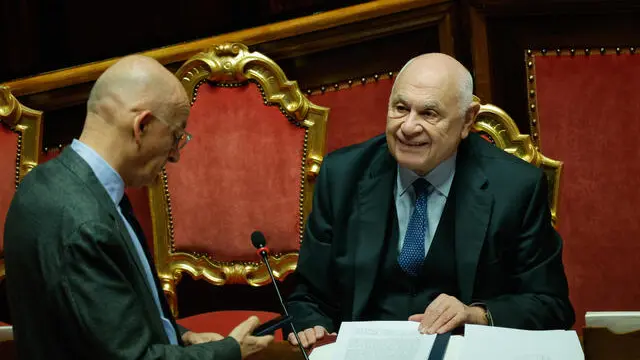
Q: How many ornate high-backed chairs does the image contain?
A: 3